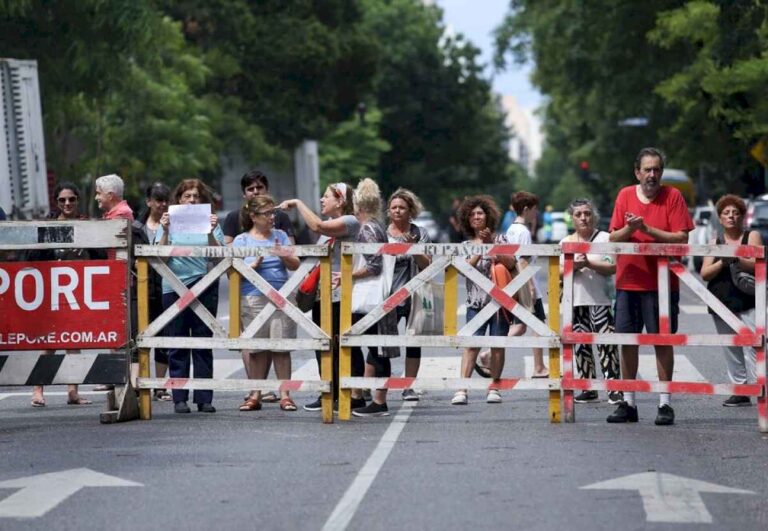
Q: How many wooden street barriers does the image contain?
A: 4